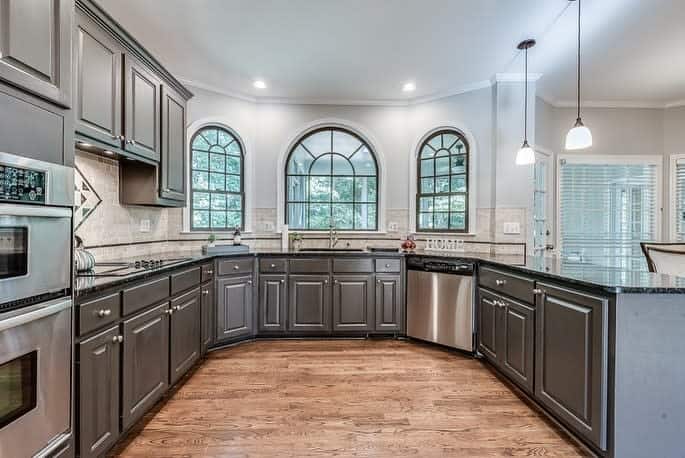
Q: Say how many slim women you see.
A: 0